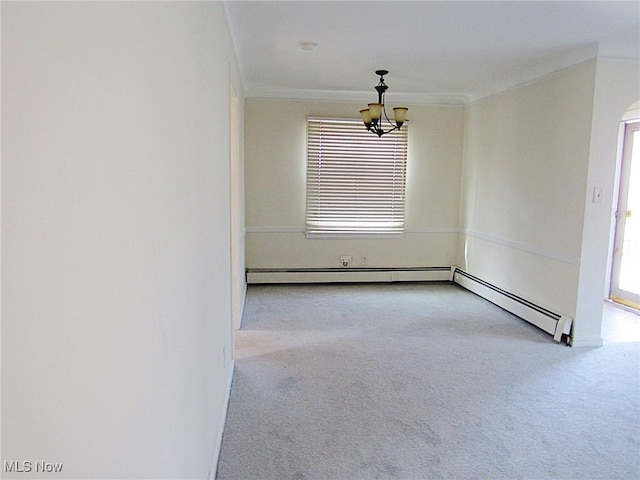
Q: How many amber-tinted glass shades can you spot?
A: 3